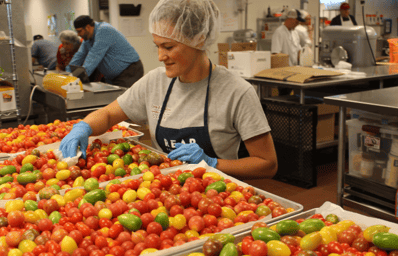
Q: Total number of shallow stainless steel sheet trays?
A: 4